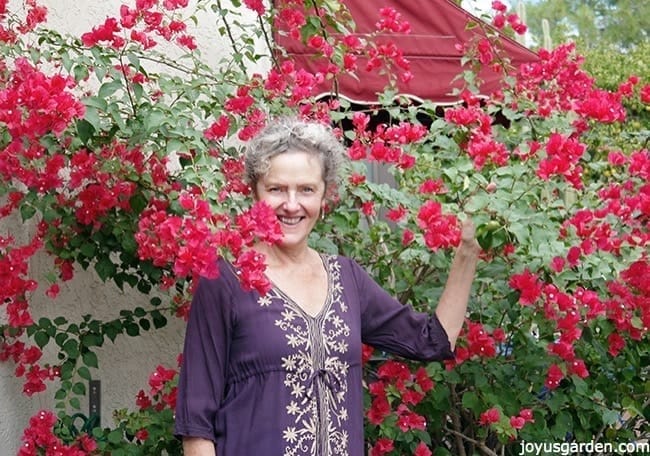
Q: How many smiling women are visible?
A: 1